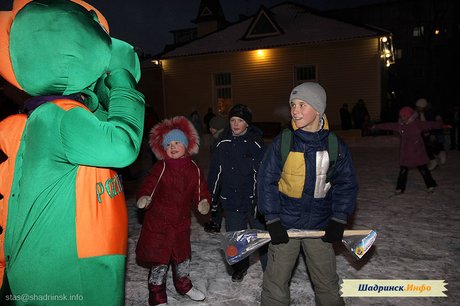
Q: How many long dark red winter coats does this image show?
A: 1